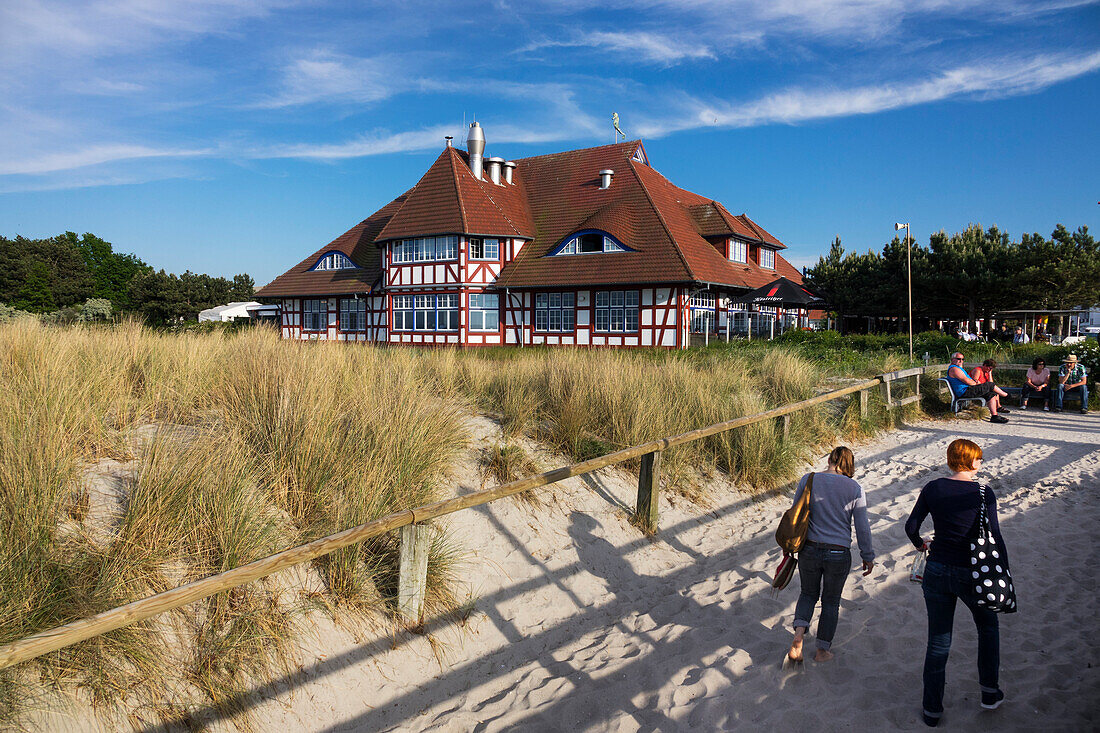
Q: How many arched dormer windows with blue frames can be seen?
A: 2